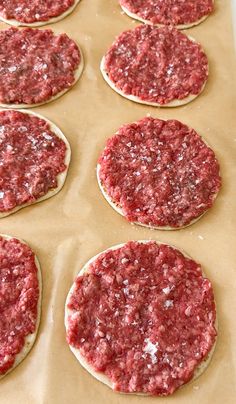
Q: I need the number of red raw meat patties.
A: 8